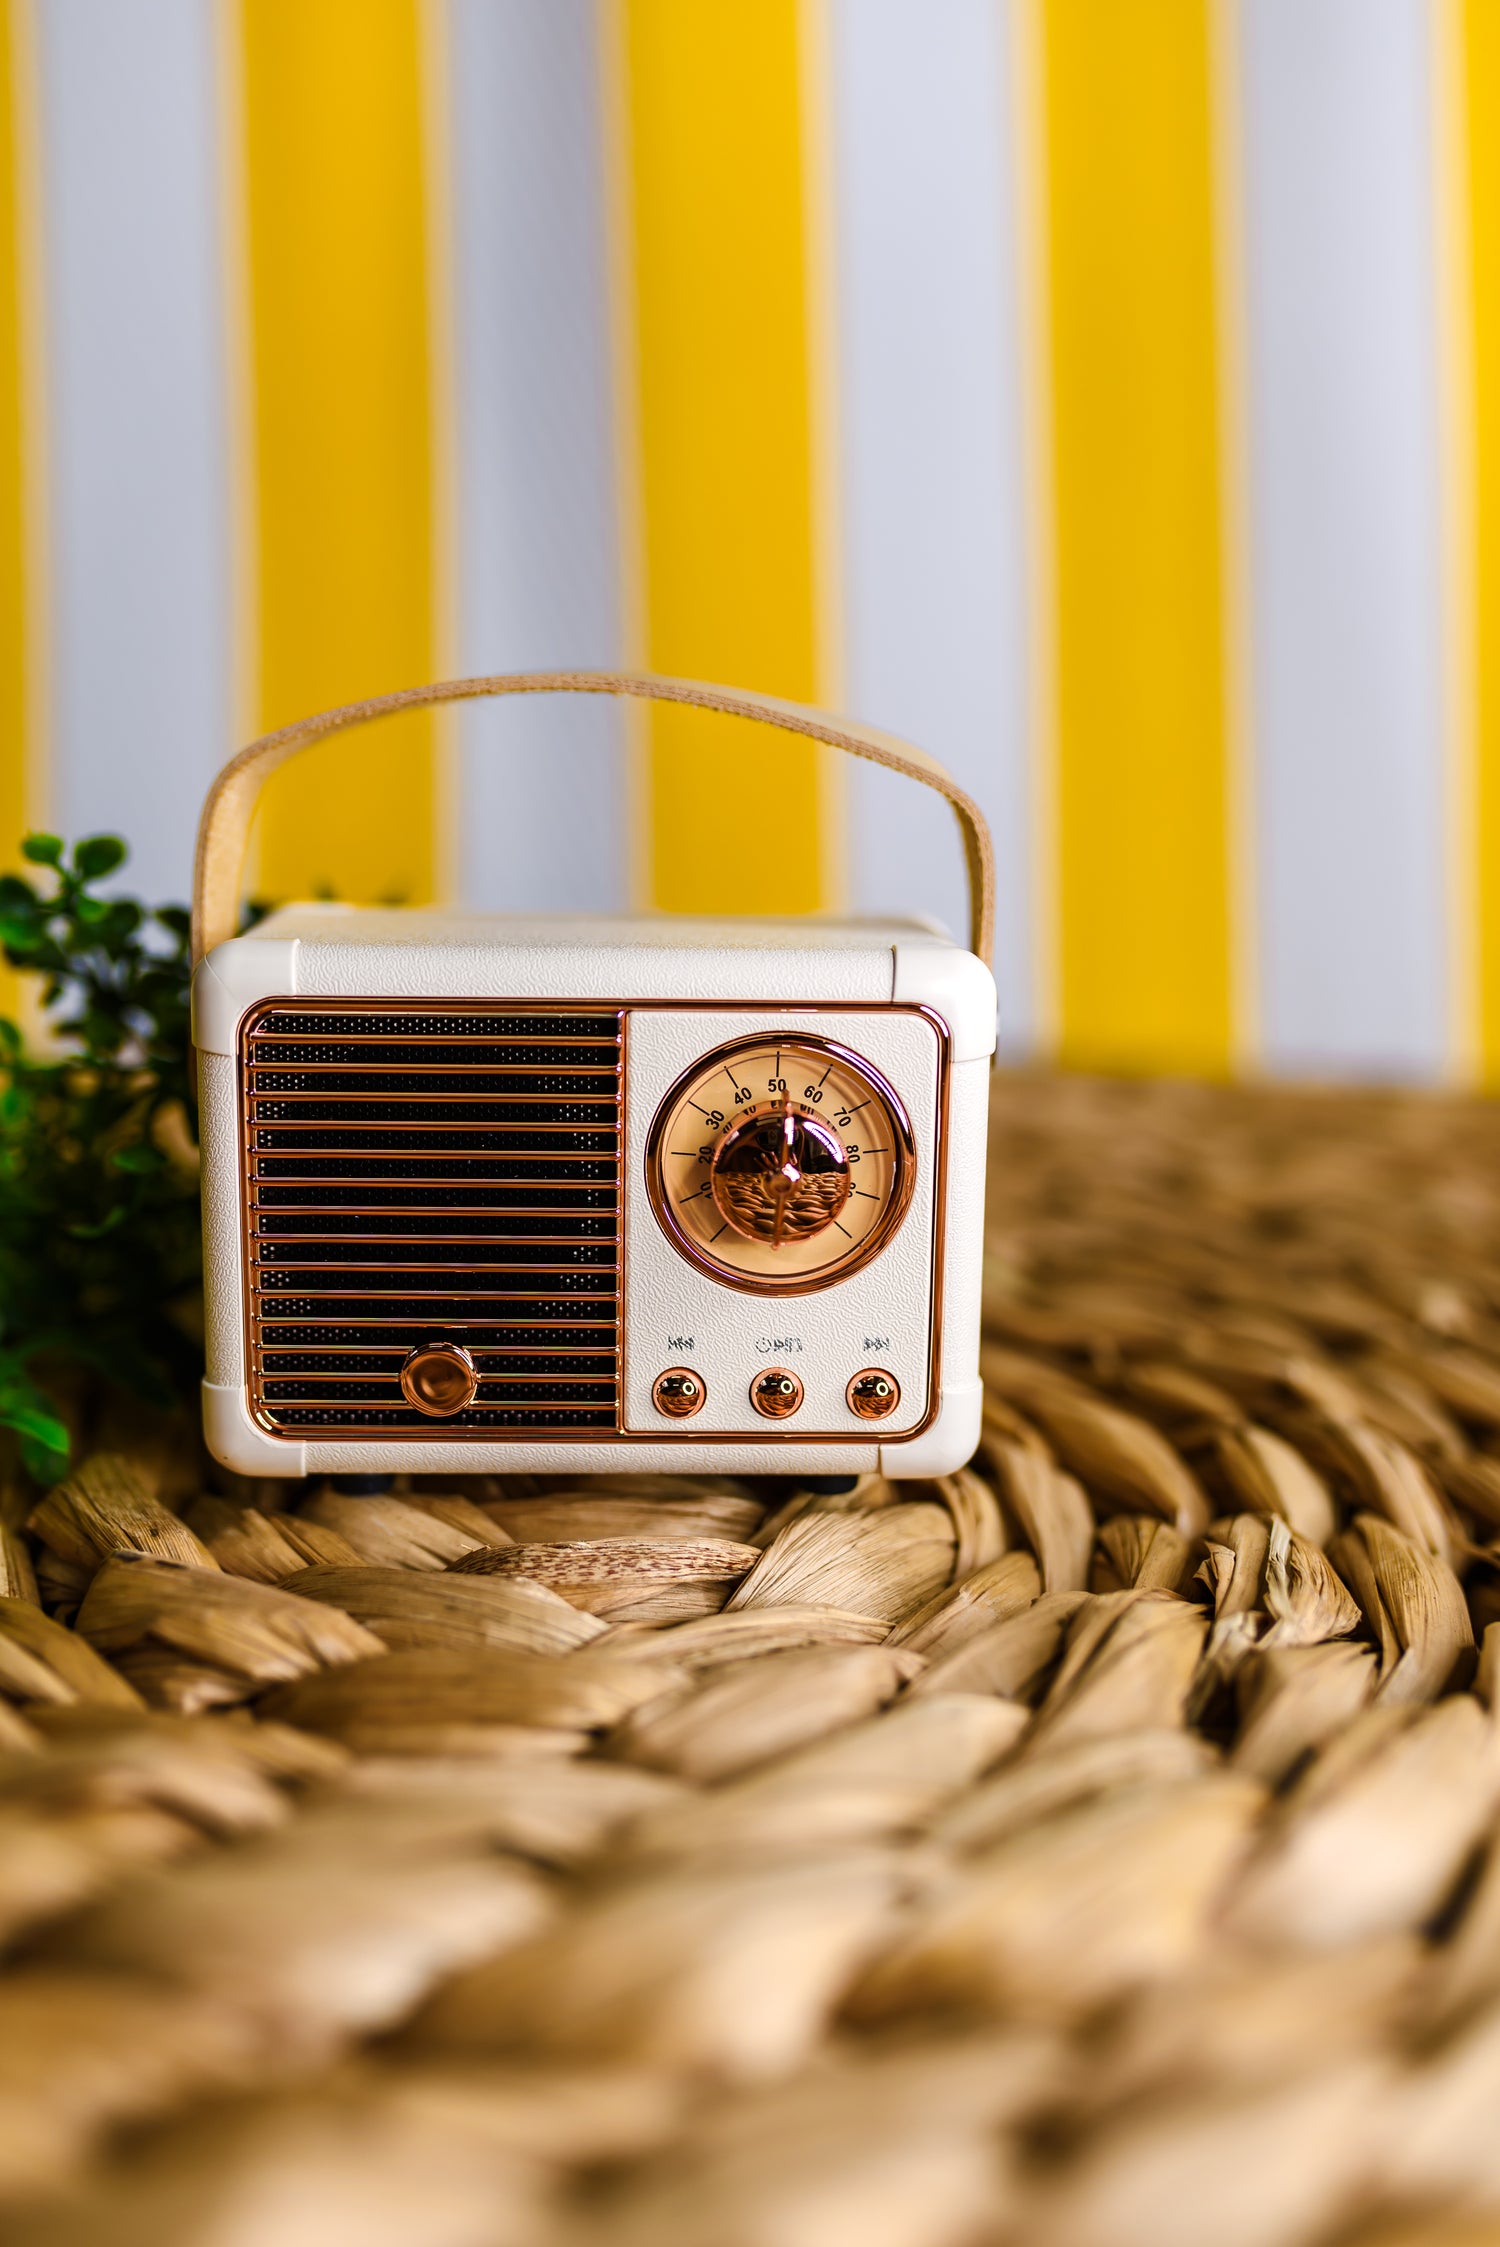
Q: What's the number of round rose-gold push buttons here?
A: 3